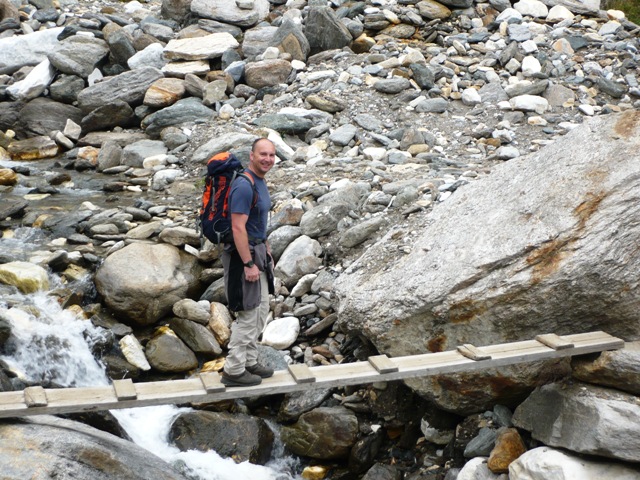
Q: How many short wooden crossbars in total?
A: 7